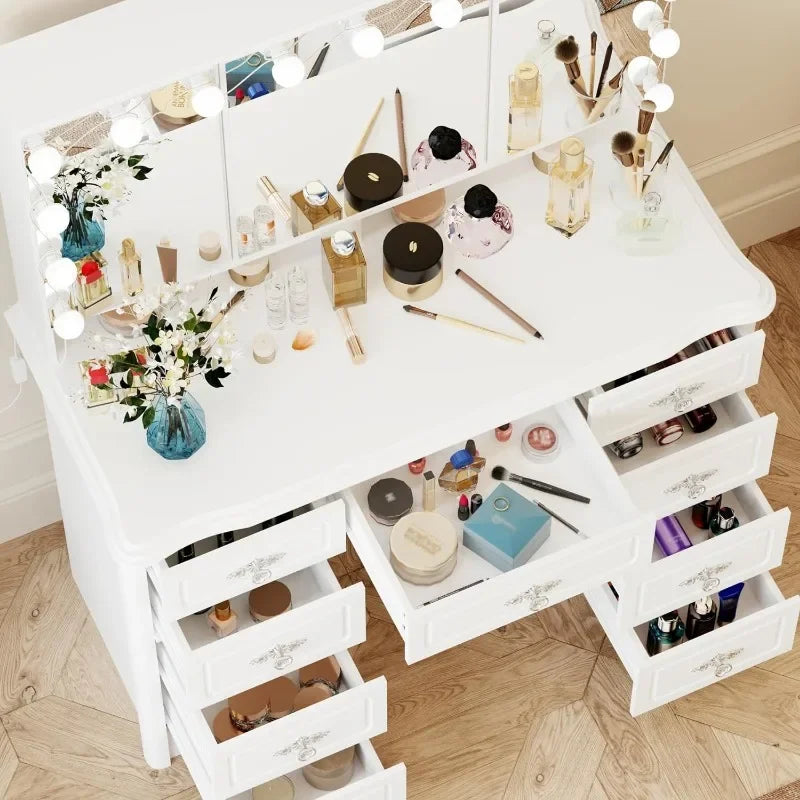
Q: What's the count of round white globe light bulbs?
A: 13